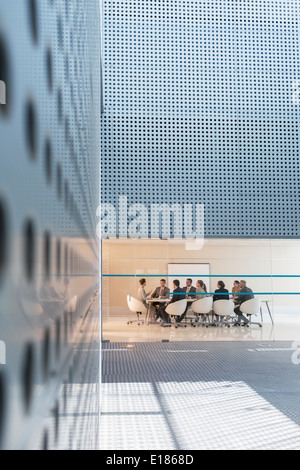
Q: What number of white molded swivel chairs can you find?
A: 5